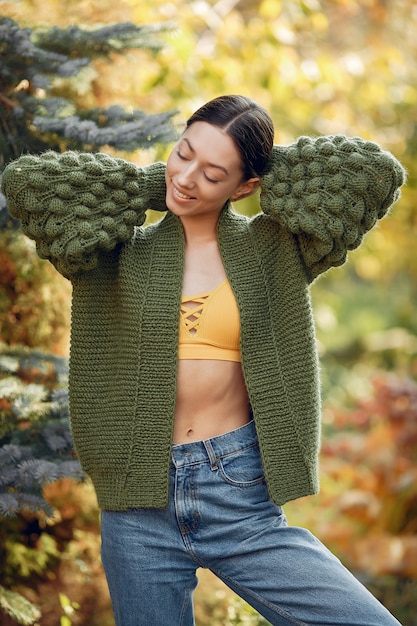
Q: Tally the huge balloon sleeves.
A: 2